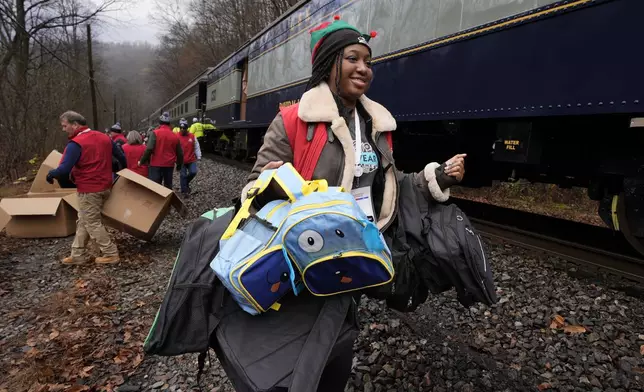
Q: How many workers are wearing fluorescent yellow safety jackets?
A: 2